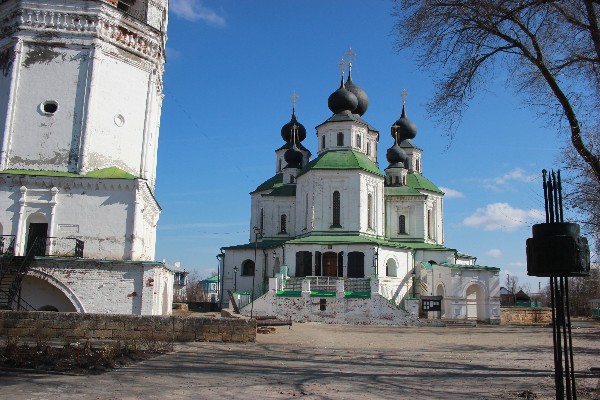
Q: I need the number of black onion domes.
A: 6